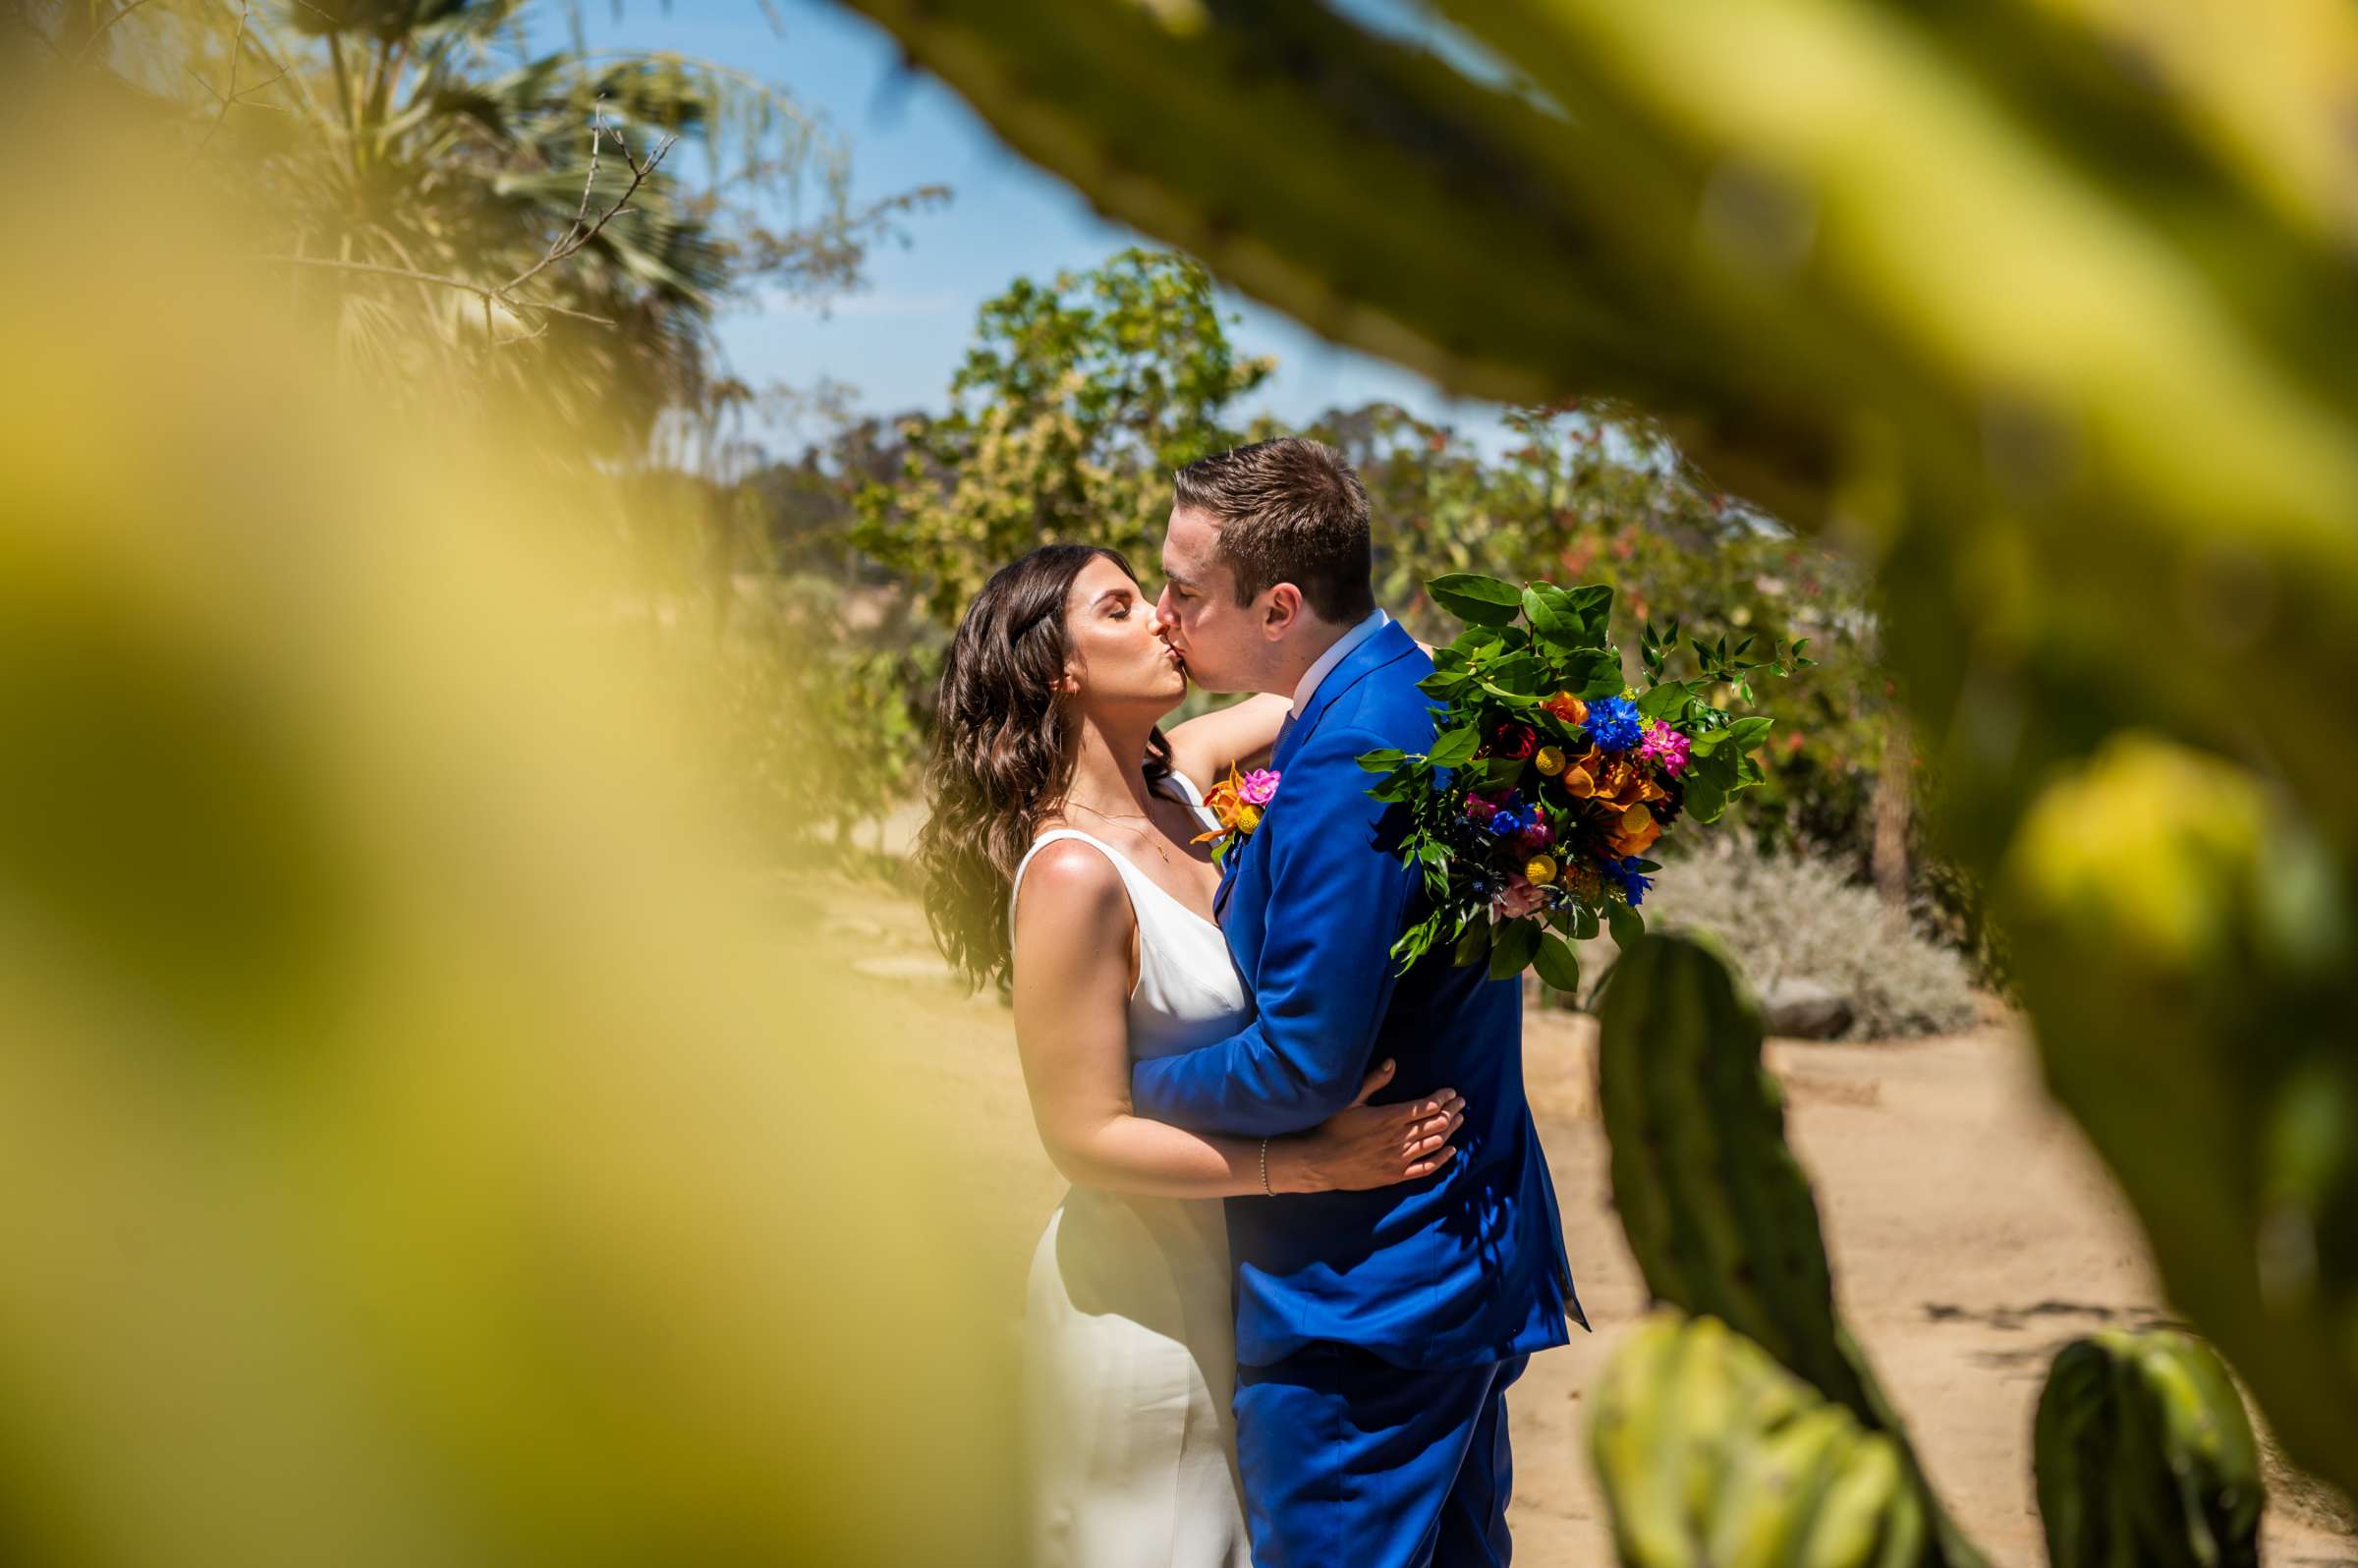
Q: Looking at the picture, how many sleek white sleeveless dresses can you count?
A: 1